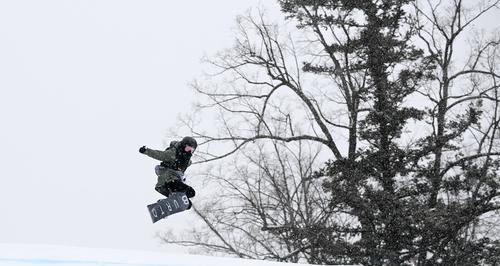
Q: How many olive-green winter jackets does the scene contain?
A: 1